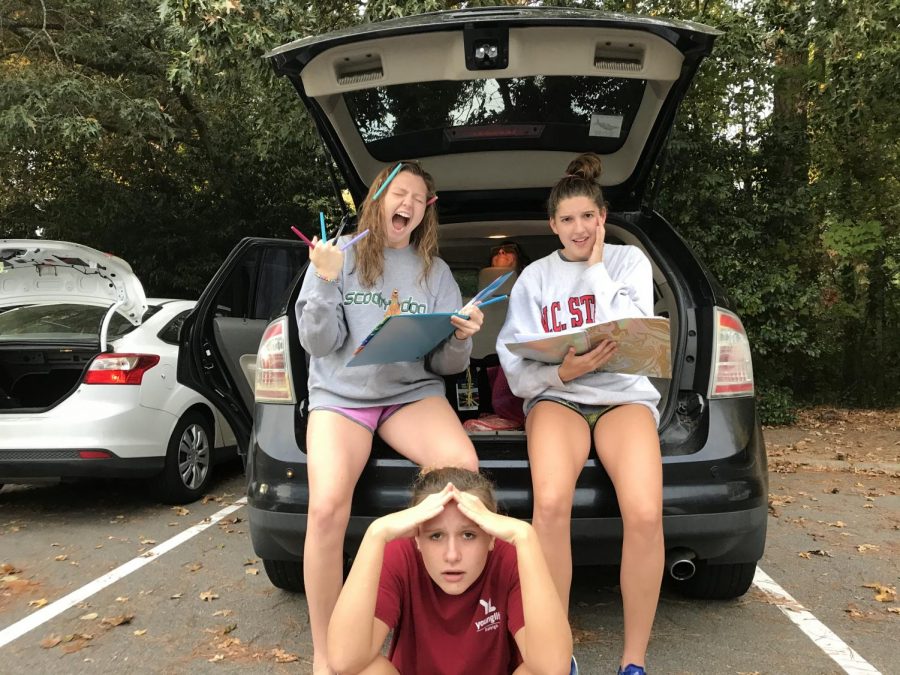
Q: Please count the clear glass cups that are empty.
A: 0